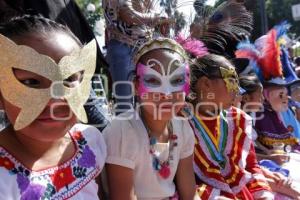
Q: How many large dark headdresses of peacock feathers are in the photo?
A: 1